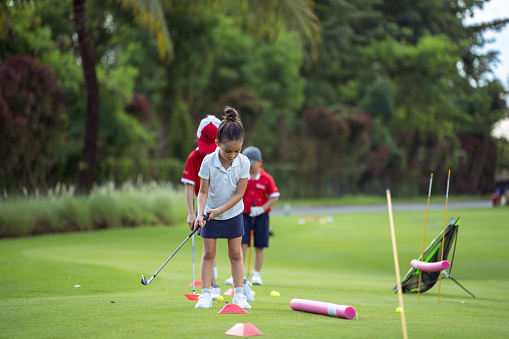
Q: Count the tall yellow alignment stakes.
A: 3